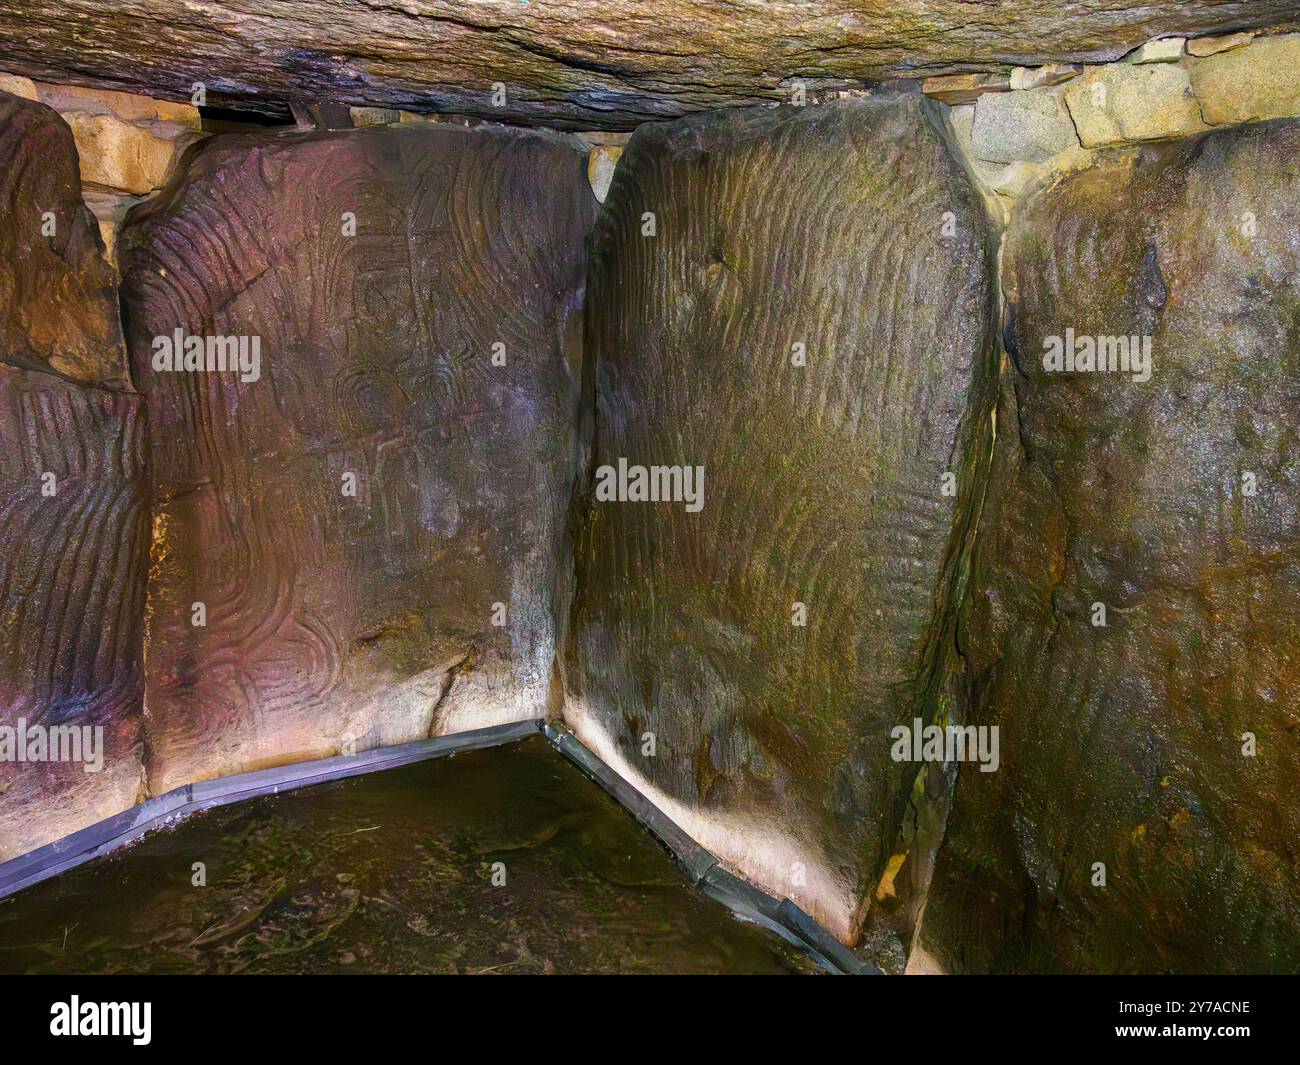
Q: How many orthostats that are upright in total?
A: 4